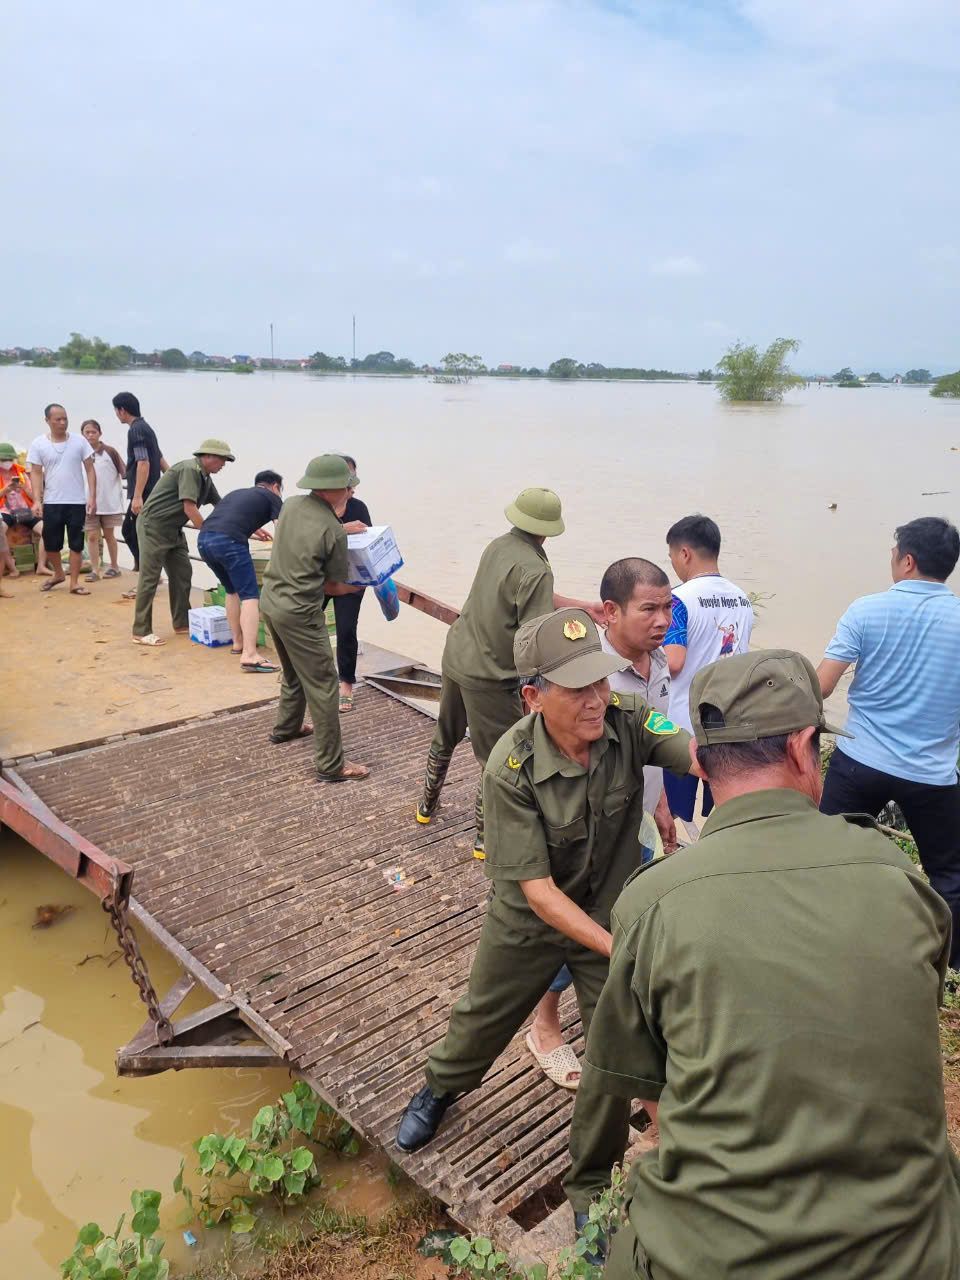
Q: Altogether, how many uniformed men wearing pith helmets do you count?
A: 3